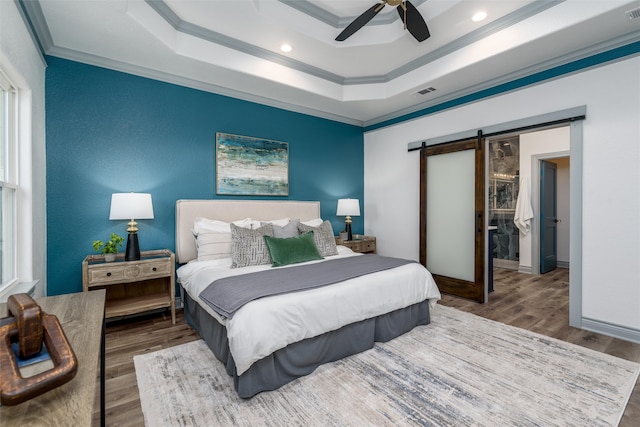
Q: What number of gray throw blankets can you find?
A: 1